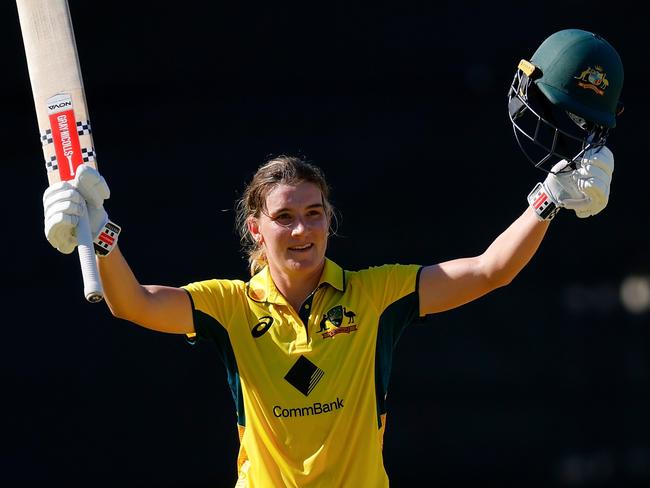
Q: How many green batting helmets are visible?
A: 1